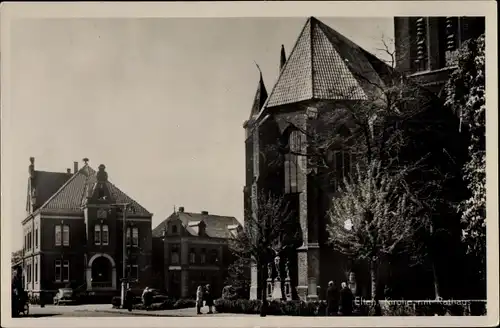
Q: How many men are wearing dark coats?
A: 2